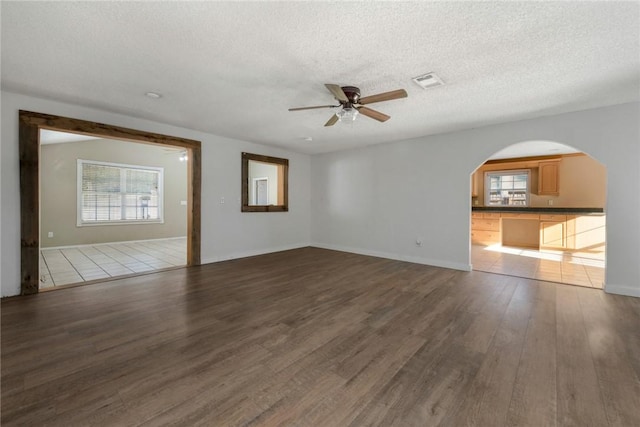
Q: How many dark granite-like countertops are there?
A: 1